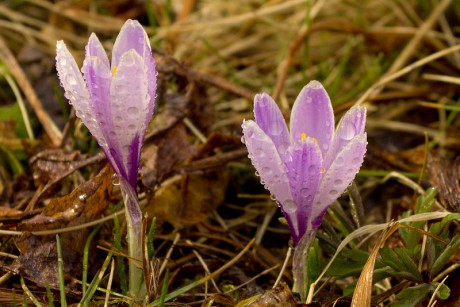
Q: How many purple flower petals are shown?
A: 12